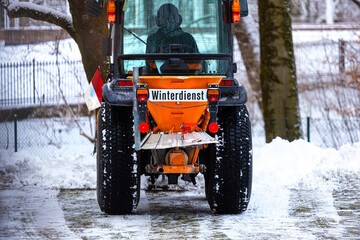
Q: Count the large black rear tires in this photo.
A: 2